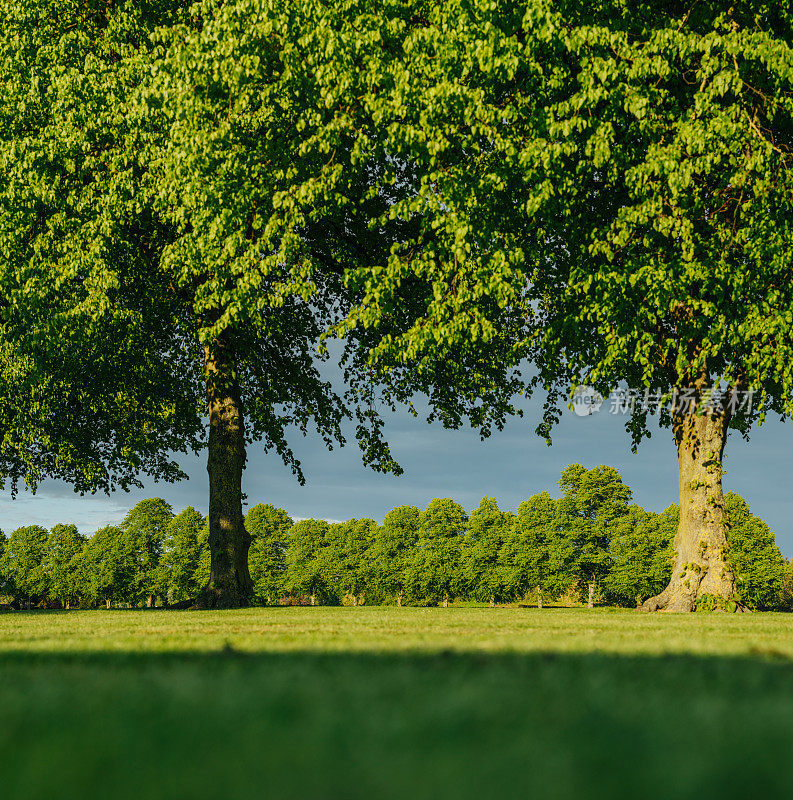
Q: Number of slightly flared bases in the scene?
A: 2